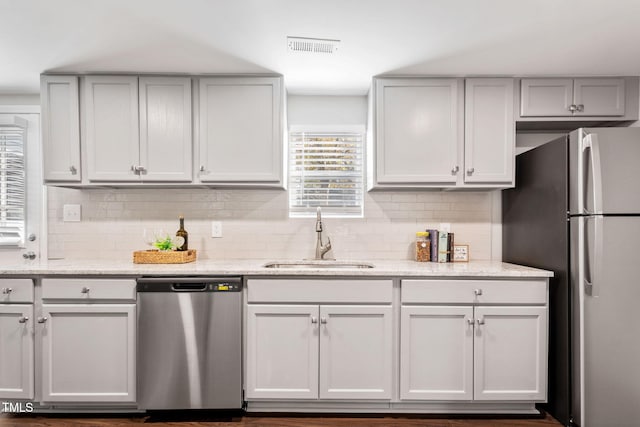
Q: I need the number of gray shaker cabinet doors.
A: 14